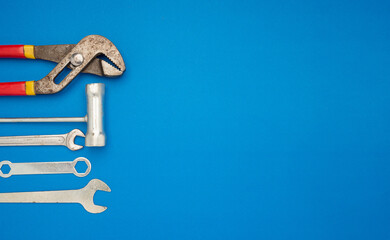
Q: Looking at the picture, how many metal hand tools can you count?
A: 5